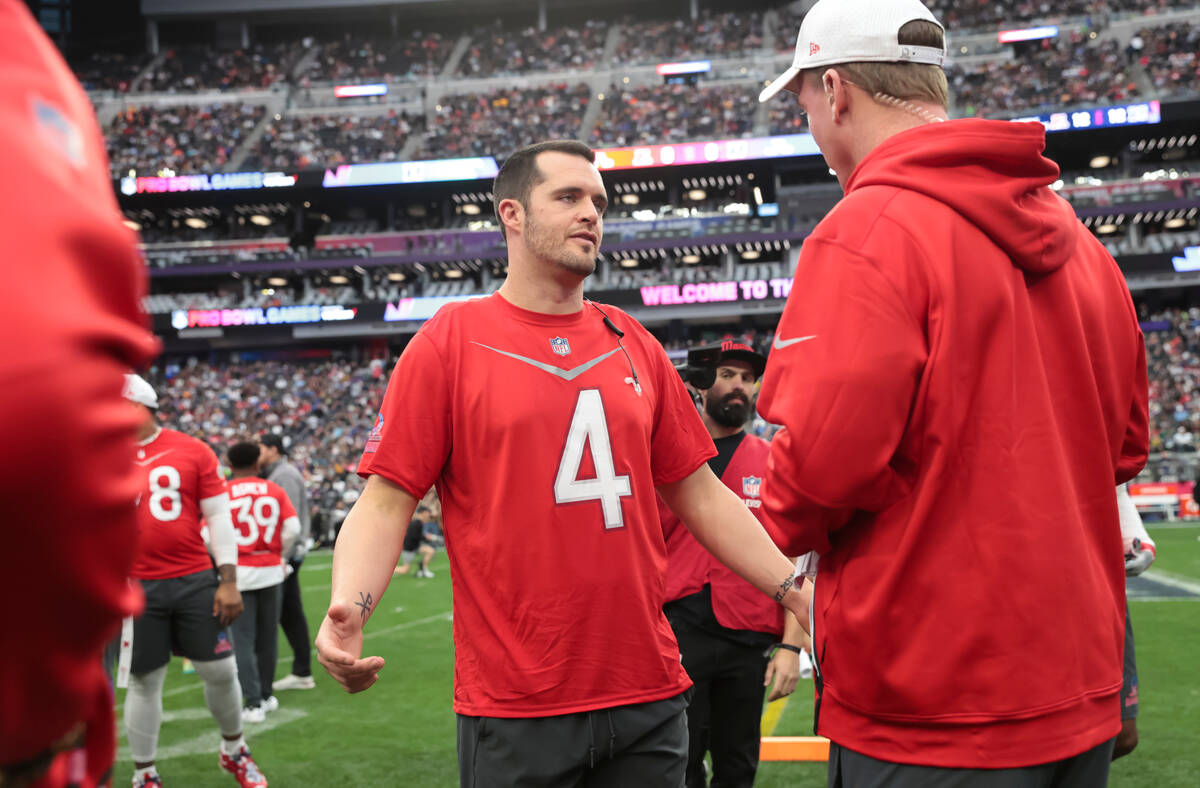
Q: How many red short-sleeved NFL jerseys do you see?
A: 3